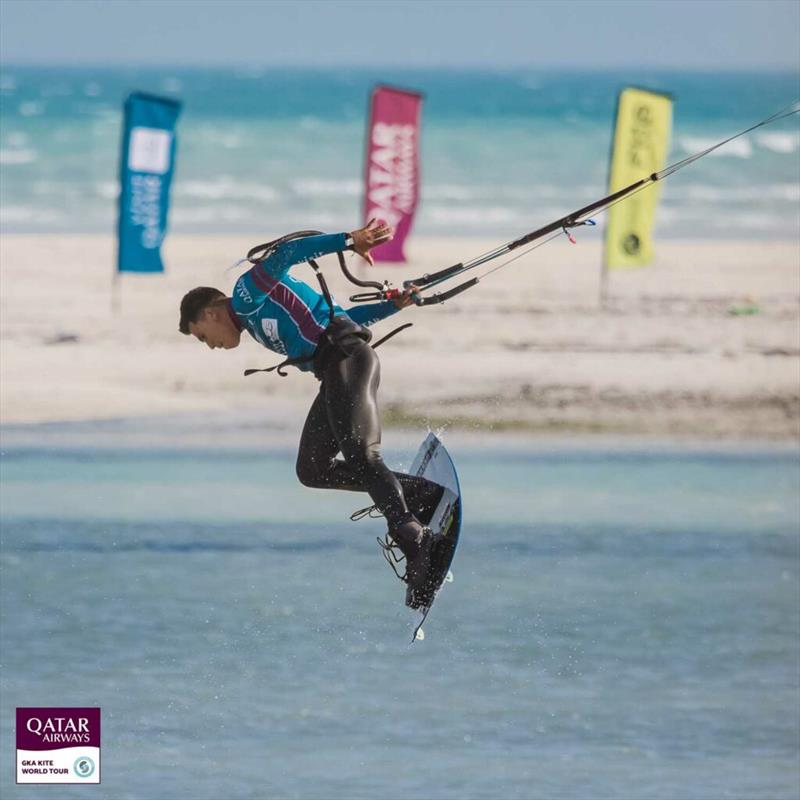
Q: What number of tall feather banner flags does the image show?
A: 3